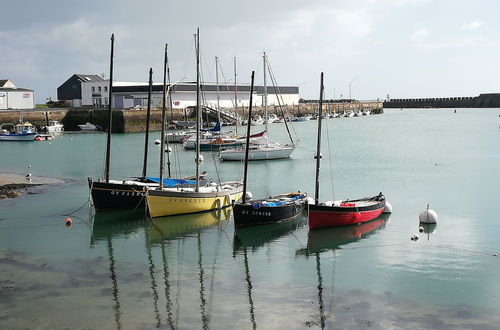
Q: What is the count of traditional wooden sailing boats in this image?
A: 4